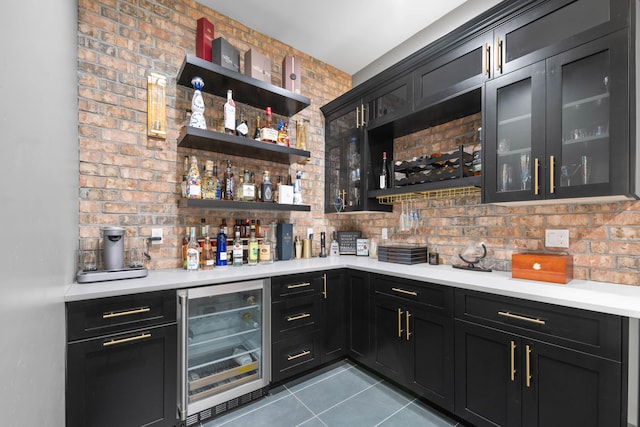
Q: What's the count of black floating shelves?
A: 3